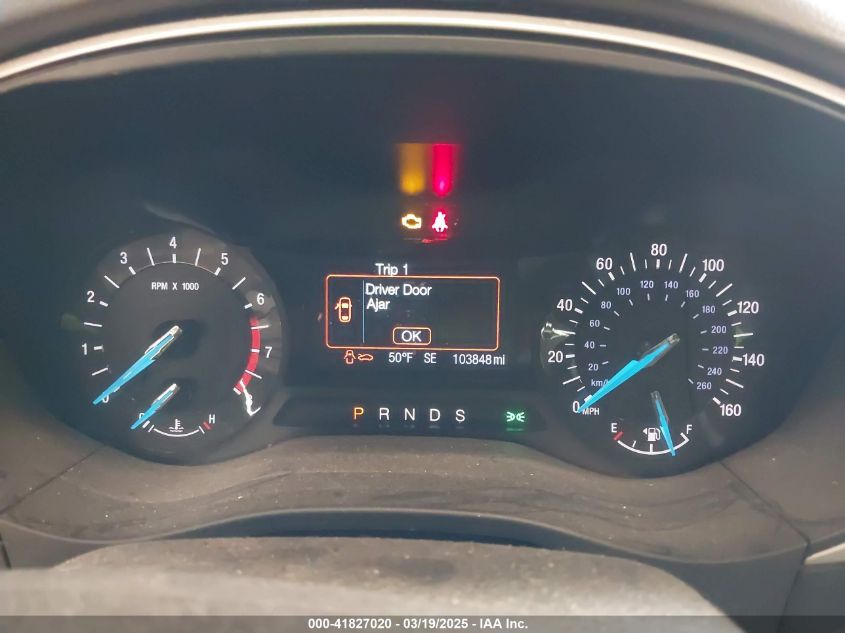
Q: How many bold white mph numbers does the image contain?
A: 9